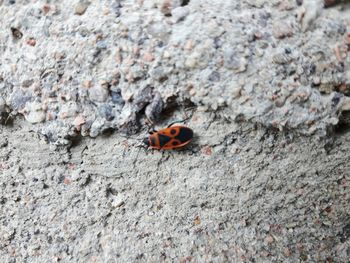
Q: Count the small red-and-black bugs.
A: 1